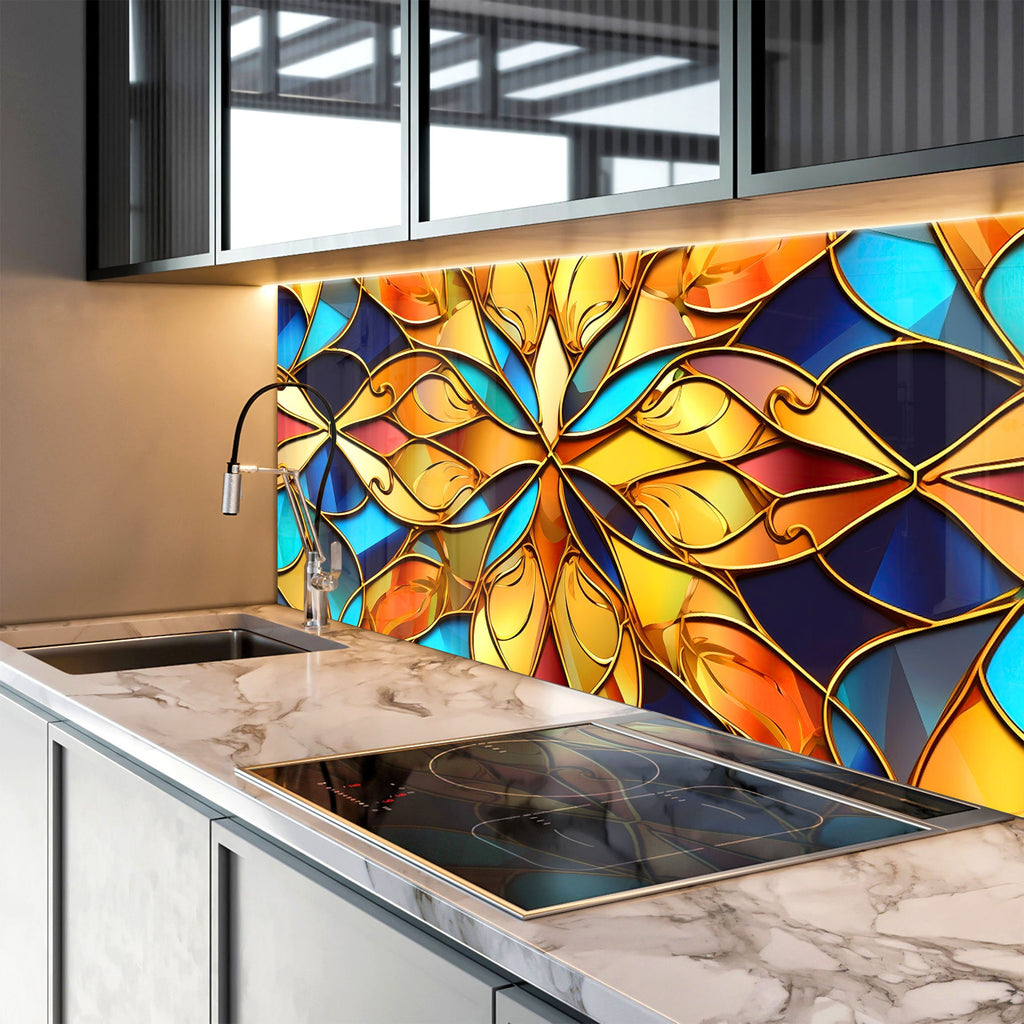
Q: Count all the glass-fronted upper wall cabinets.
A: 4